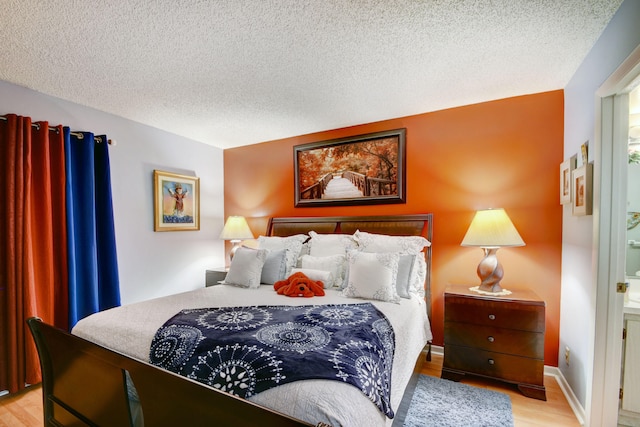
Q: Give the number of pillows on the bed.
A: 9